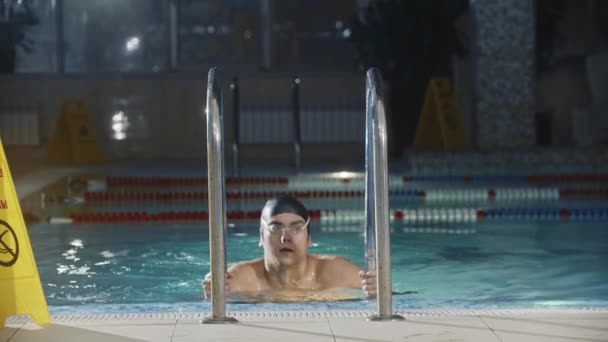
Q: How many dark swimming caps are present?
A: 1